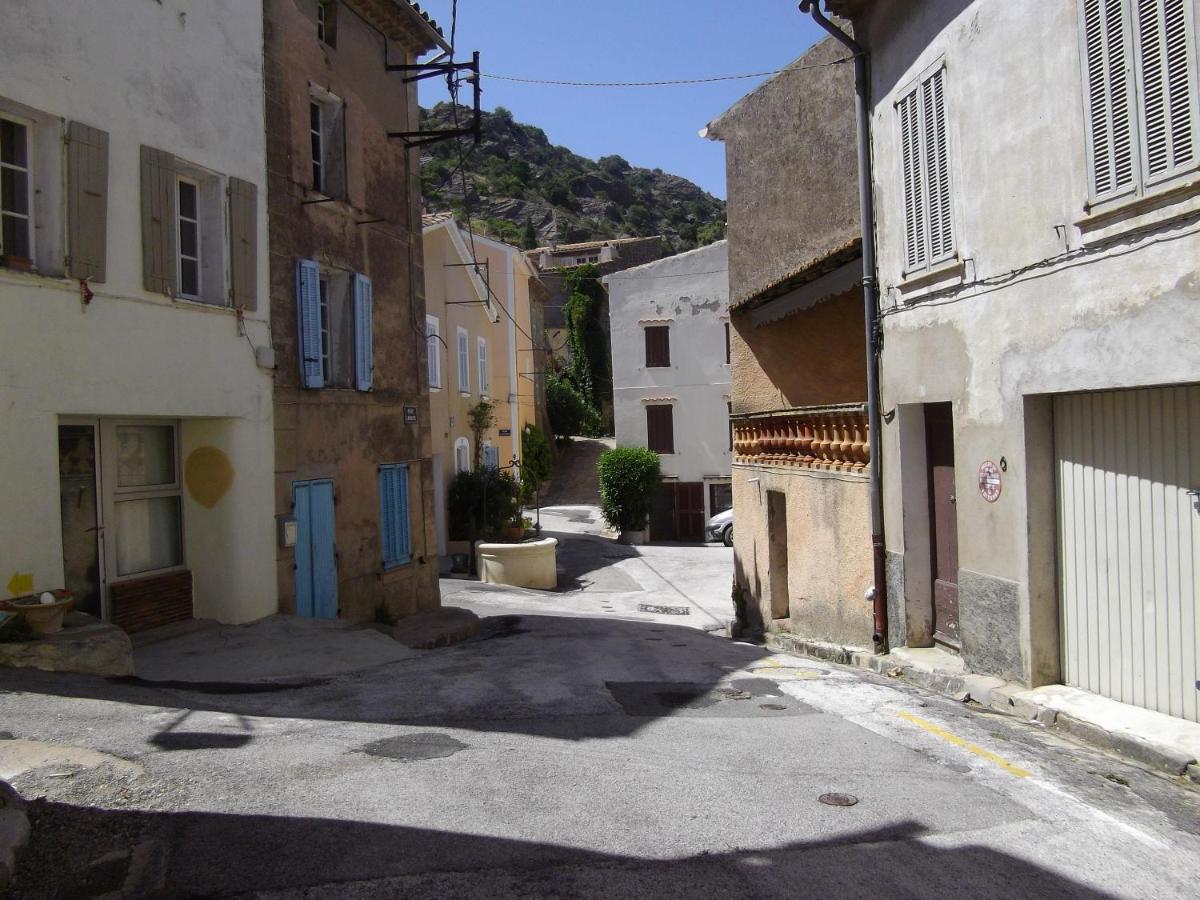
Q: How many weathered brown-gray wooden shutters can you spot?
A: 3